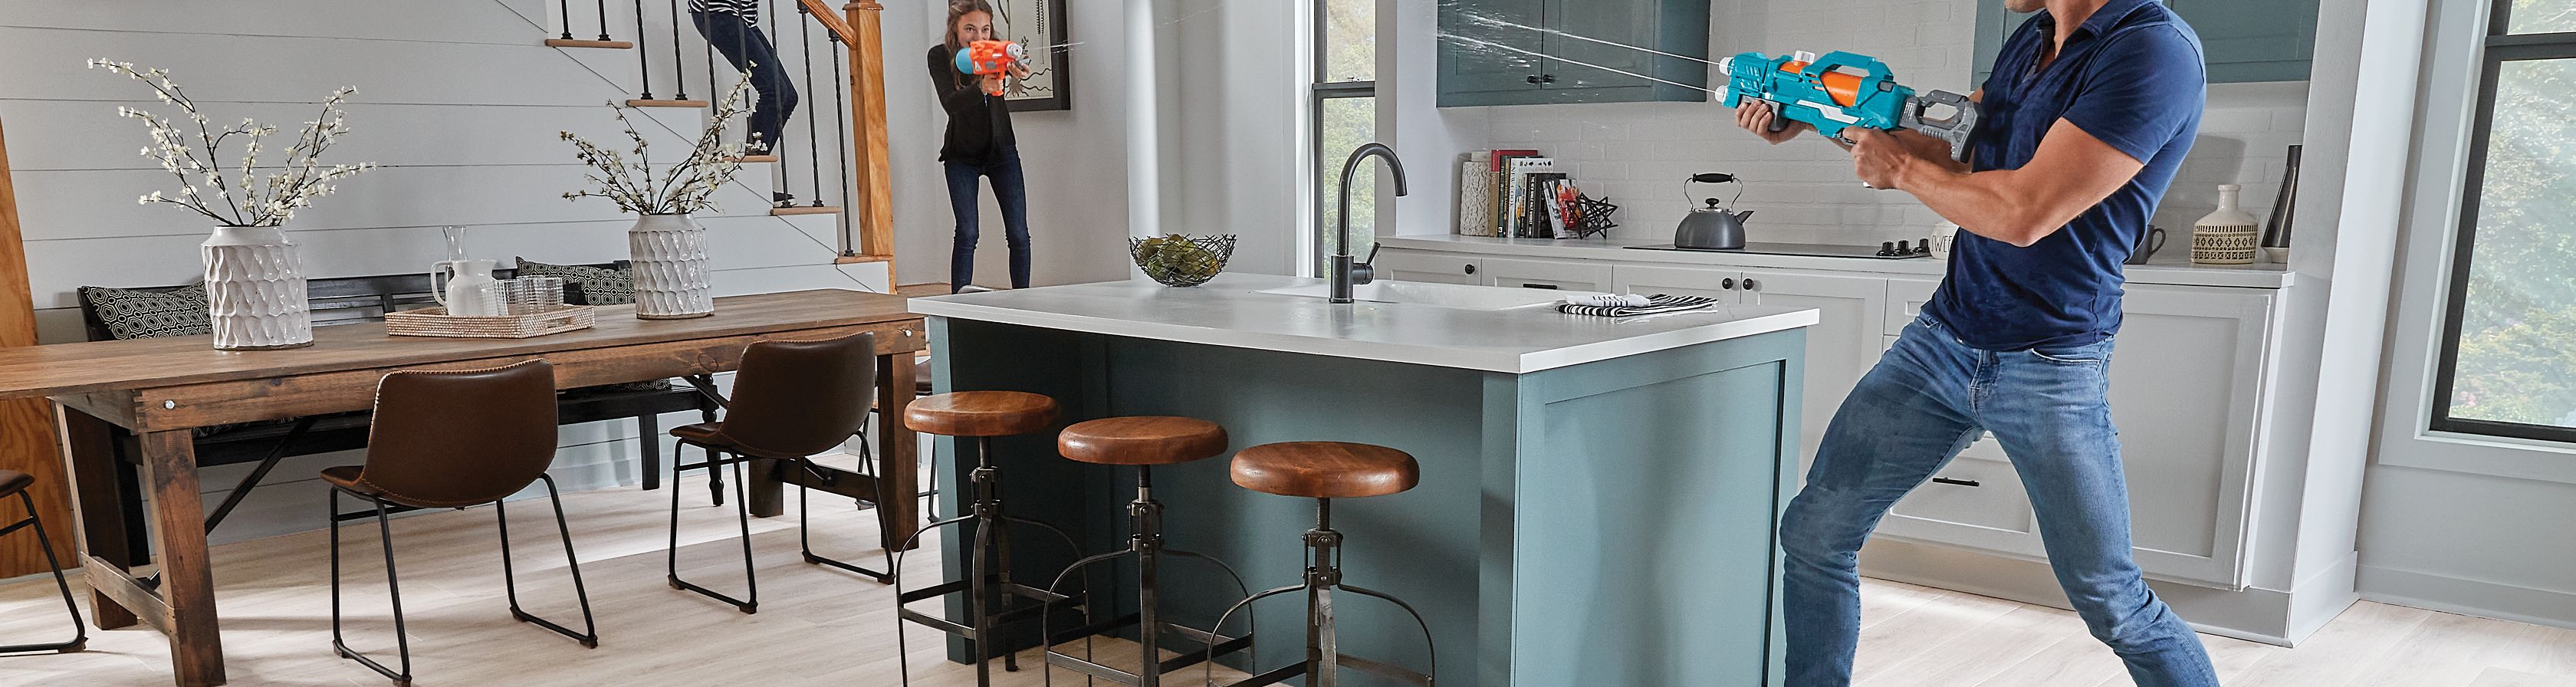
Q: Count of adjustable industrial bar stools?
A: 3